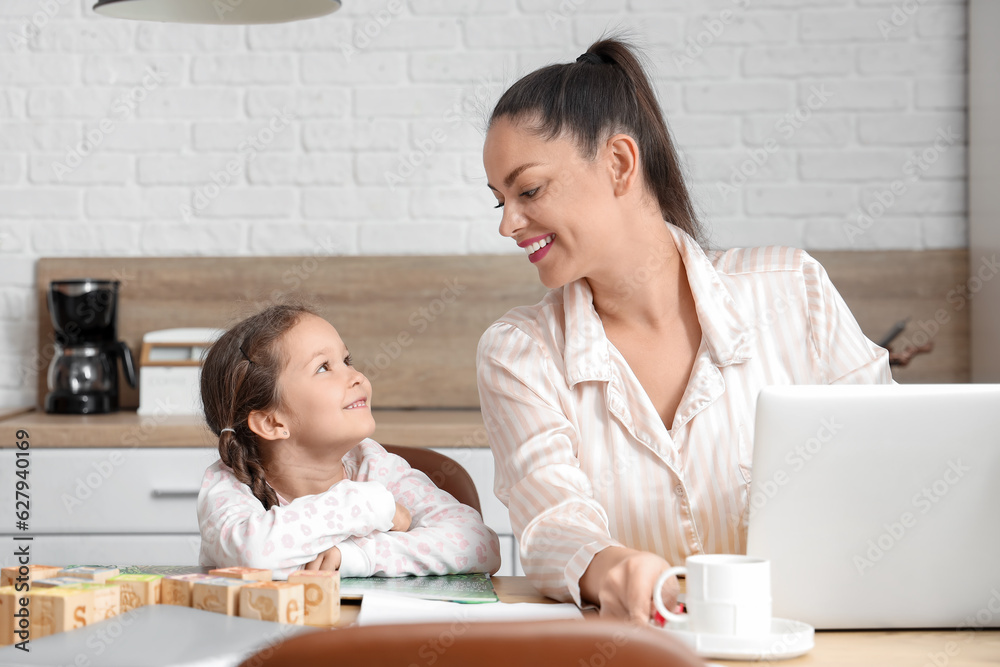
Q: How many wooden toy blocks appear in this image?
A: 12